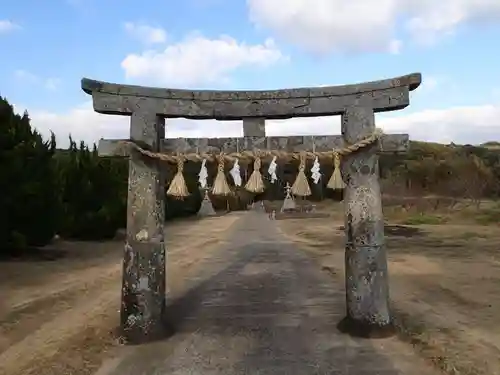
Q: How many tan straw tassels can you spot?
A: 5